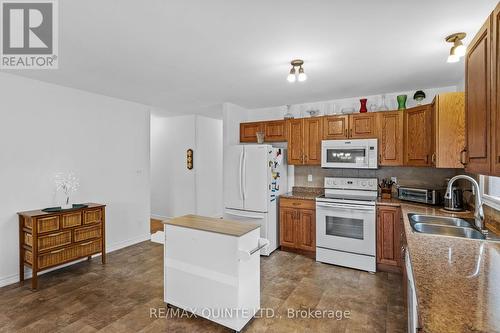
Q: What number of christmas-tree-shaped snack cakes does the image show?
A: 0